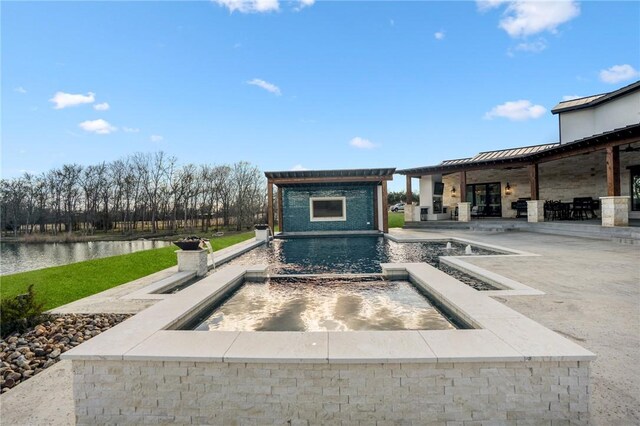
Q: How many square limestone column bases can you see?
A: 4